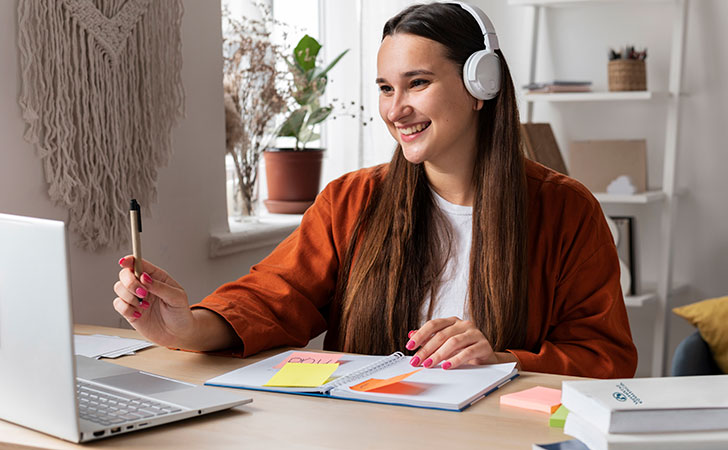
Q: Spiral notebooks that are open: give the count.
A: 1